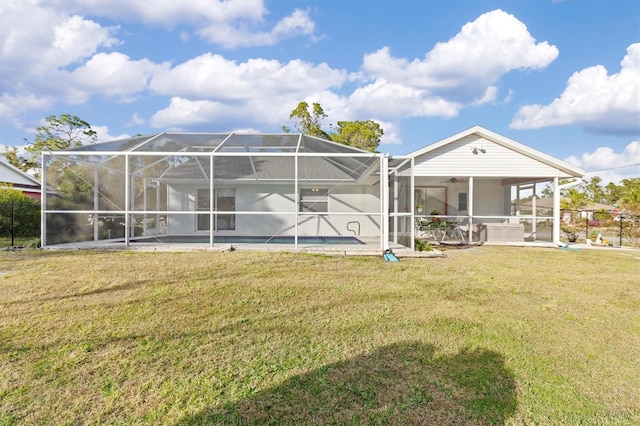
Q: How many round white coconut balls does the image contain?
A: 0